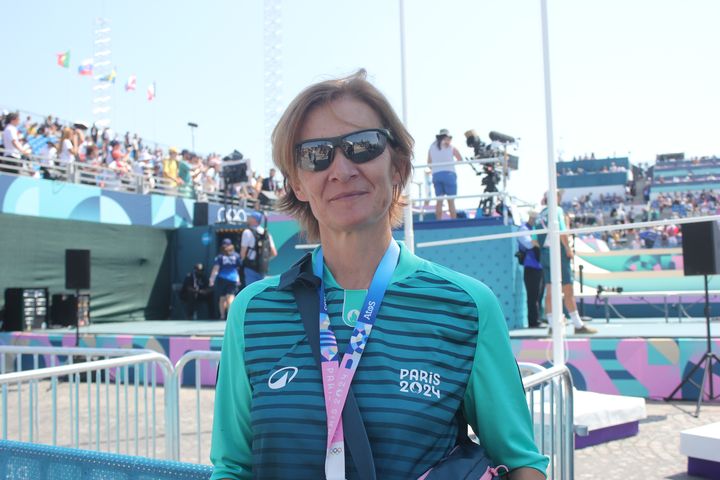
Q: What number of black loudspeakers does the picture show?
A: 2